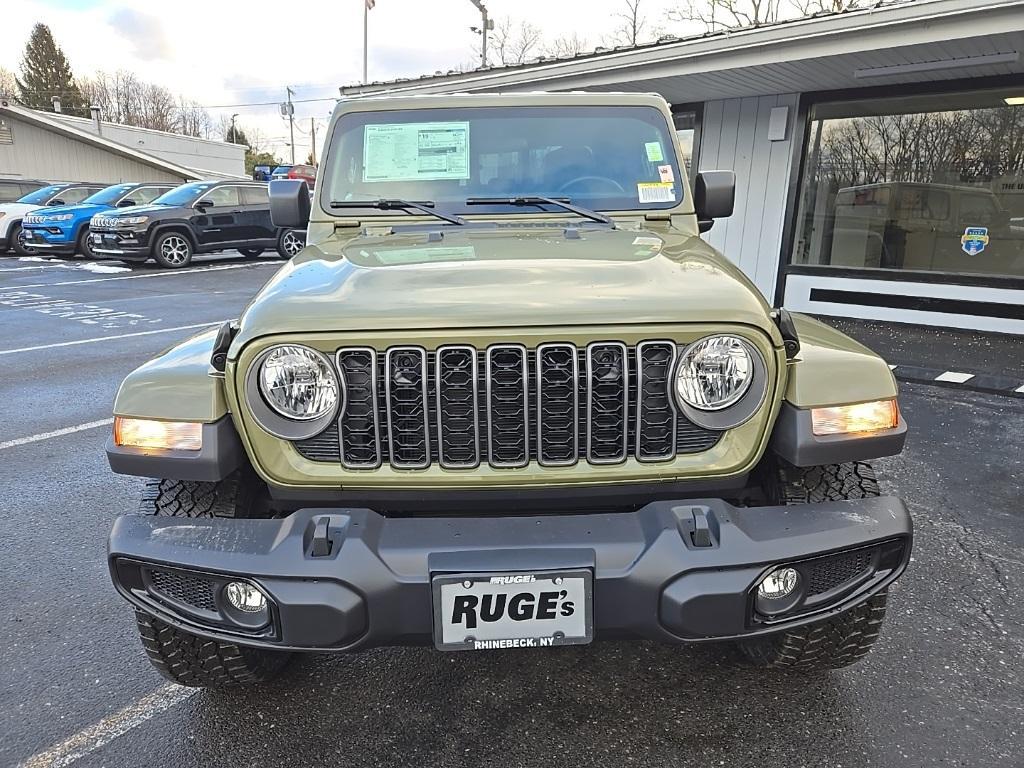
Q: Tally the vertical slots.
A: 7